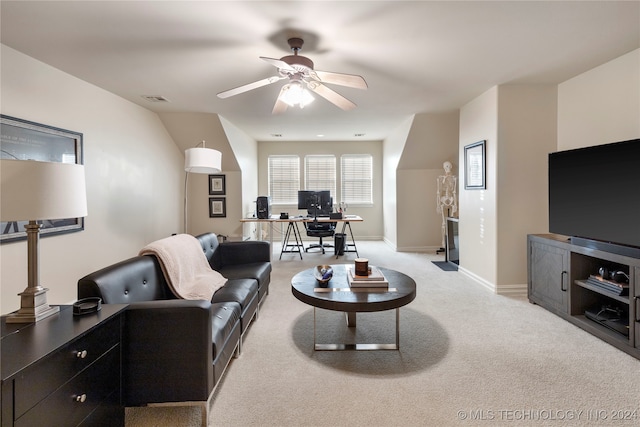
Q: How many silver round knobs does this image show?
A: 2